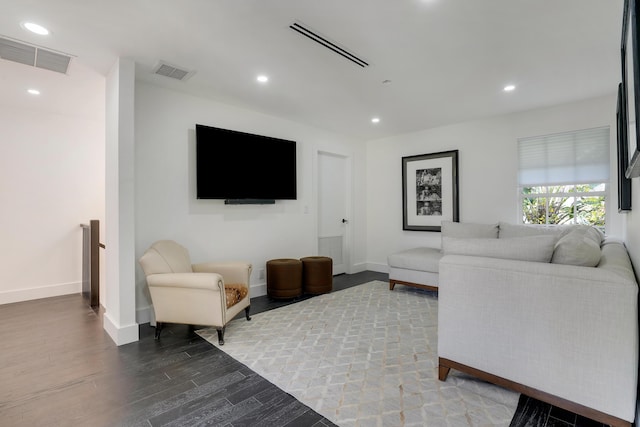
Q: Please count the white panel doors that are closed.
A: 1